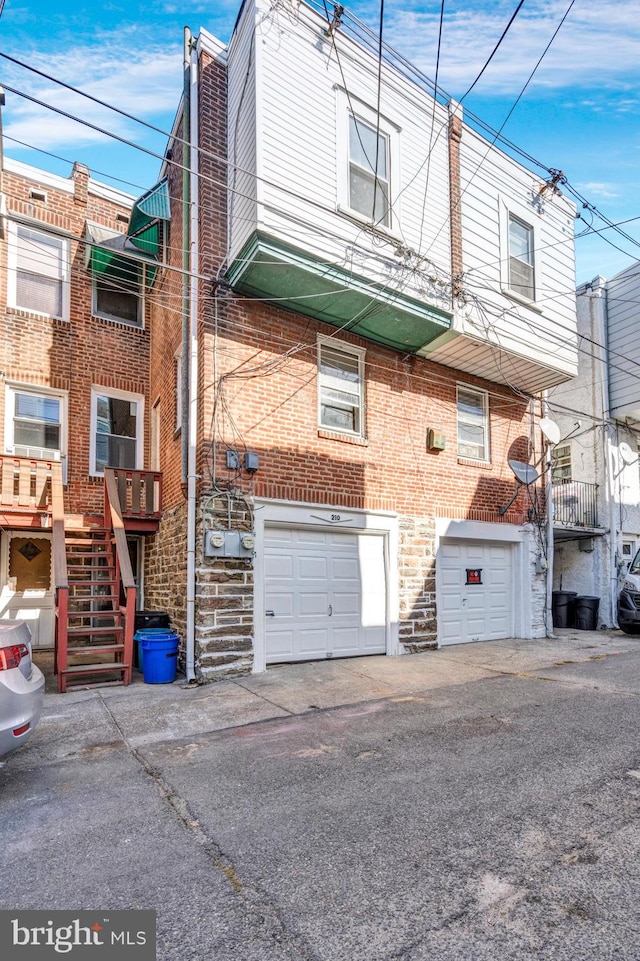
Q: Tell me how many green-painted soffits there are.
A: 1